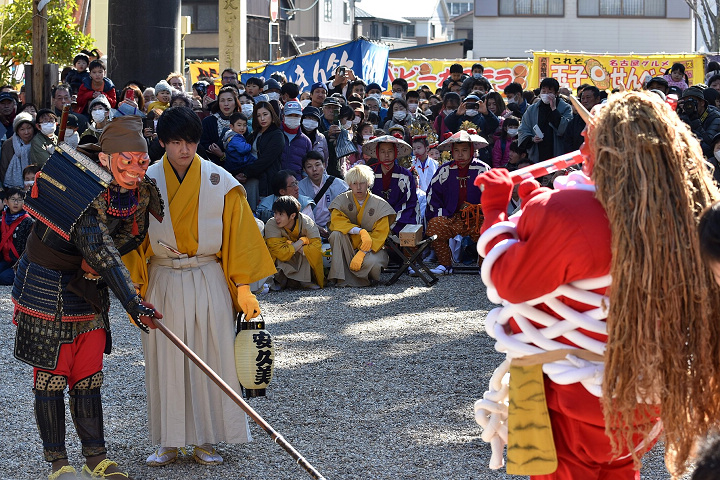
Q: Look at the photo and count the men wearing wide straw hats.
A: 2